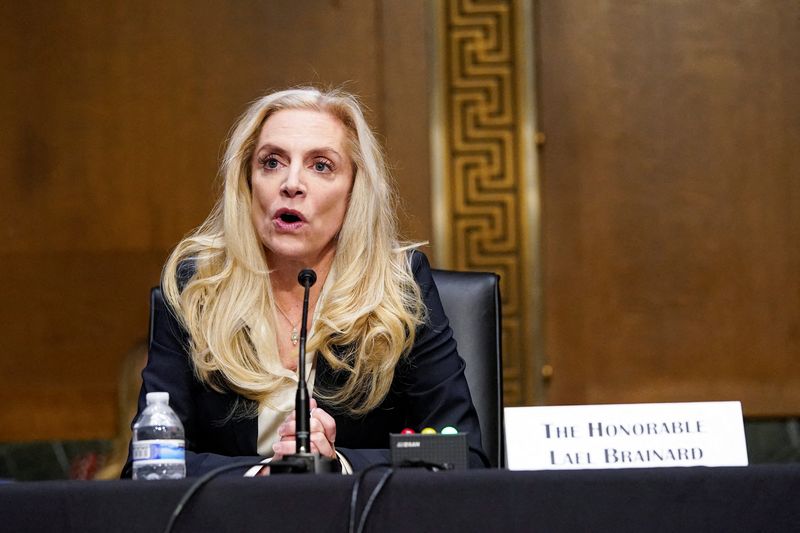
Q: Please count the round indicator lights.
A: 3